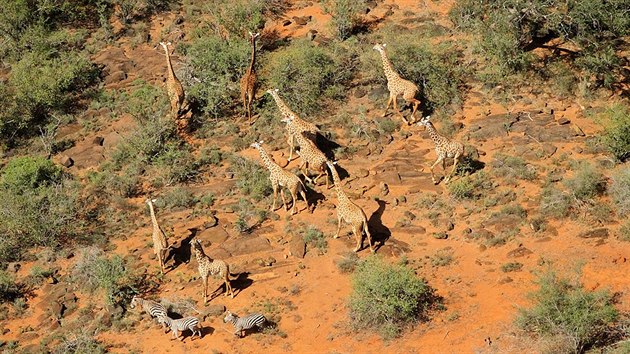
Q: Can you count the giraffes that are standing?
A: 10